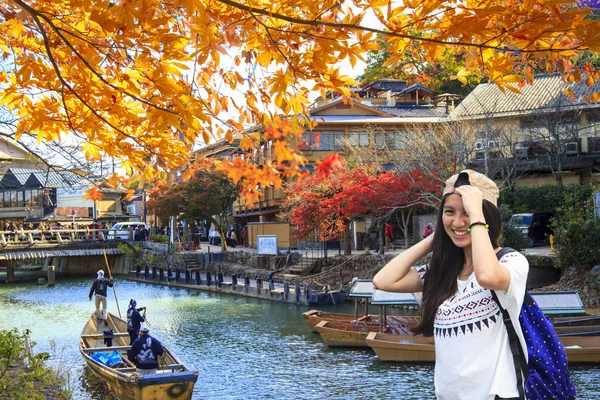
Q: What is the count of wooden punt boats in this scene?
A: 4